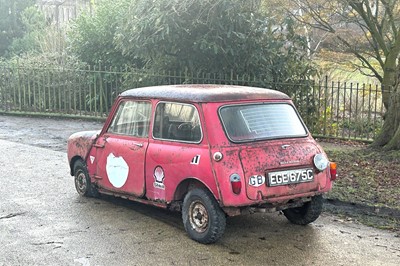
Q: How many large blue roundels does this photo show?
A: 0